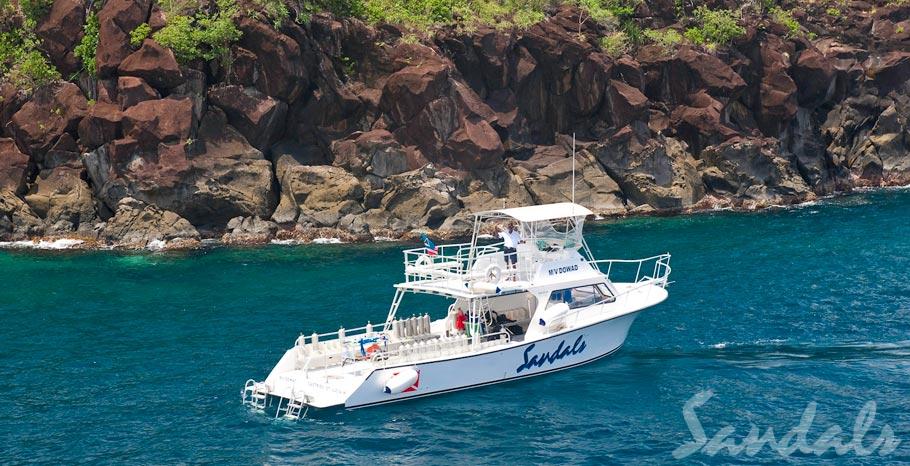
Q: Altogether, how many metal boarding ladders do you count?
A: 2